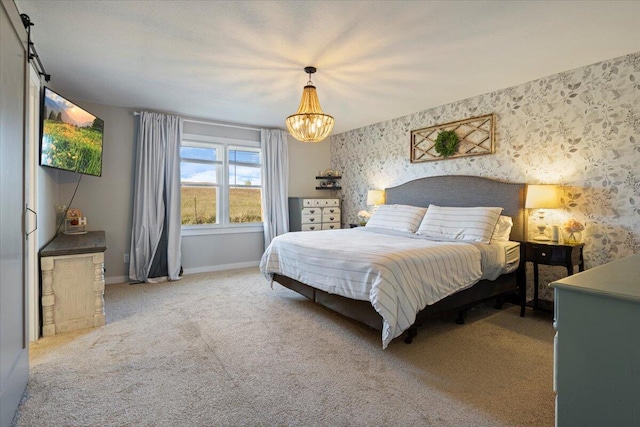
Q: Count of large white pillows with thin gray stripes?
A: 2